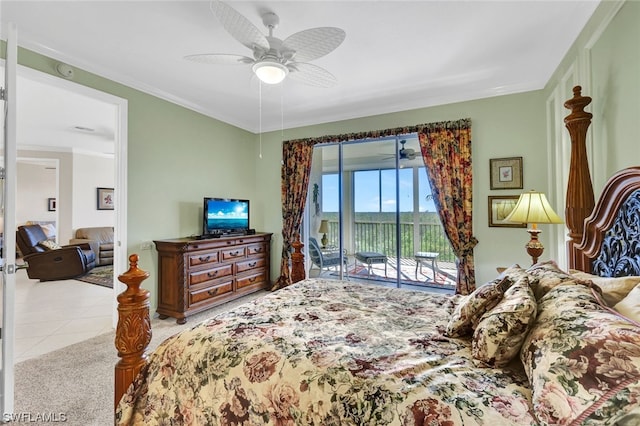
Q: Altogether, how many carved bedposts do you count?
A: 3